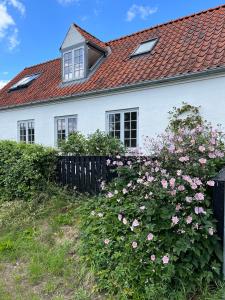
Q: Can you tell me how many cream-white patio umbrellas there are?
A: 0